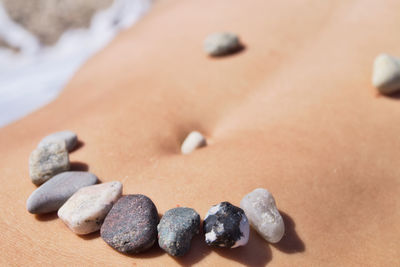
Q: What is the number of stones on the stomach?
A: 11